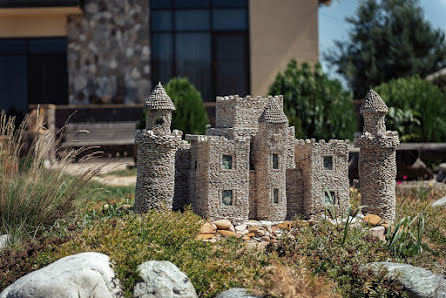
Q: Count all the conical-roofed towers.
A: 3